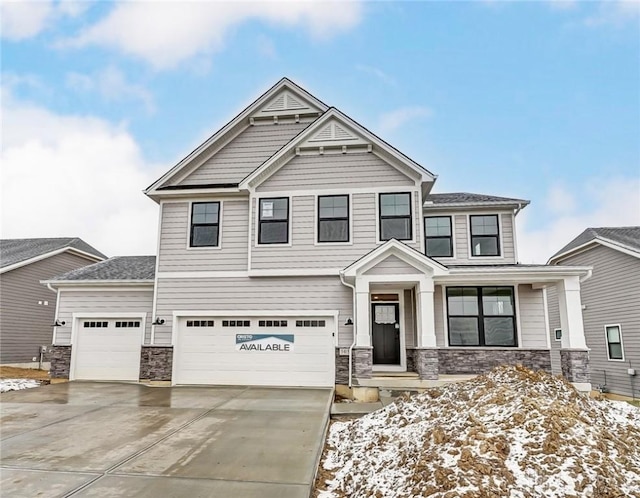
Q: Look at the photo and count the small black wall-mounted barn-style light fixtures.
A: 3